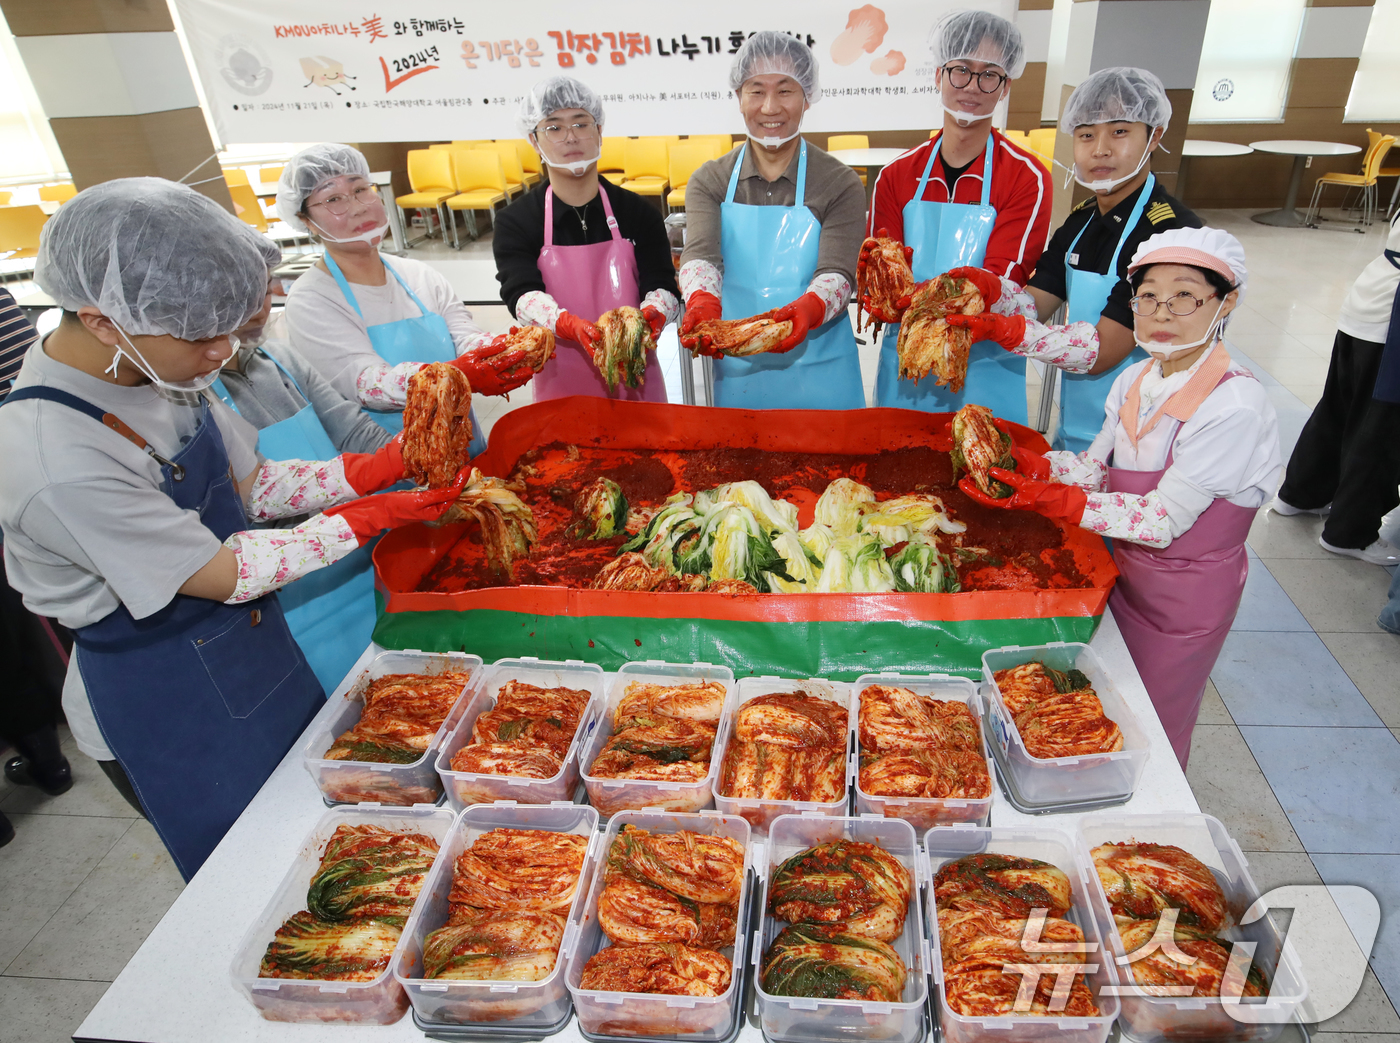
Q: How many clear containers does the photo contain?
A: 12